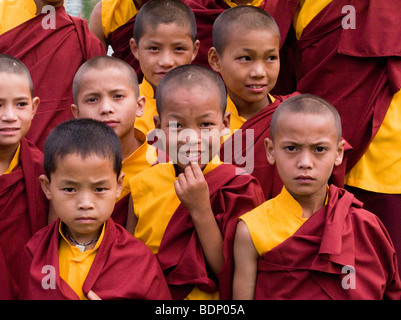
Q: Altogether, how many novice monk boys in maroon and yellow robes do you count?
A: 7